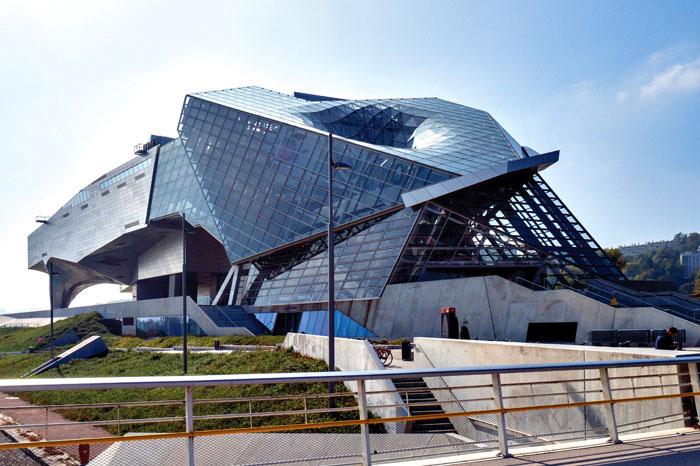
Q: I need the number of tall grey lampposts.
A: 3